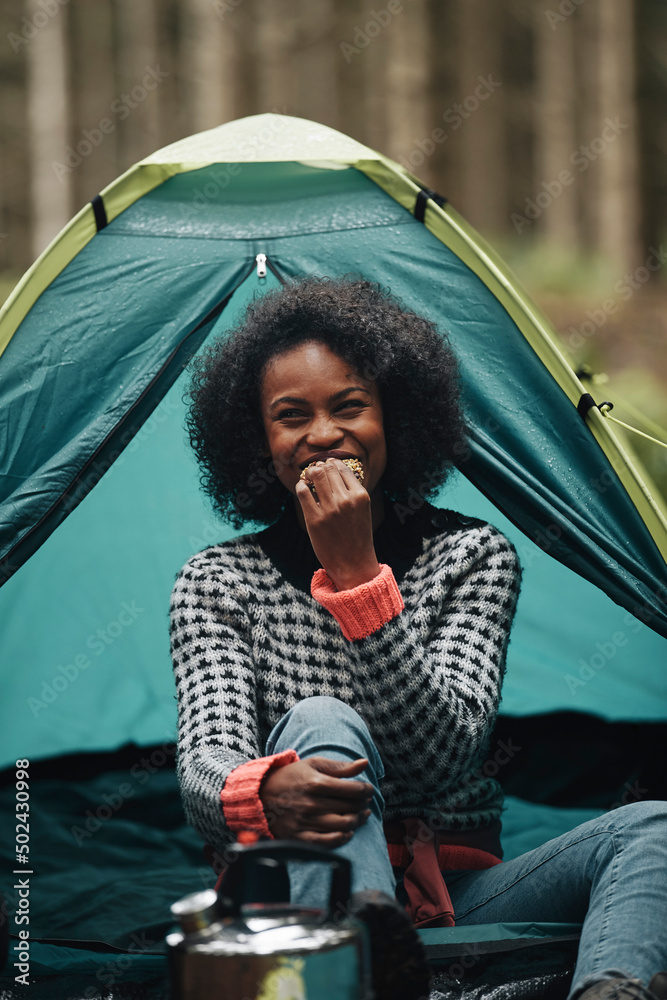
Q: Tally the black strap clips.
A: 3